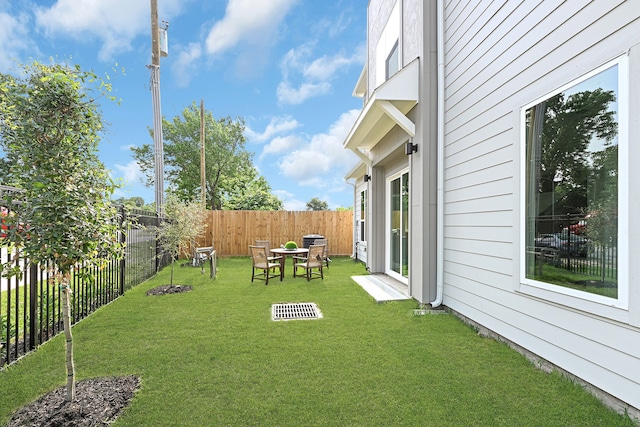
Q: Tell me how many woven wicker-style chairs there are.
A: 4